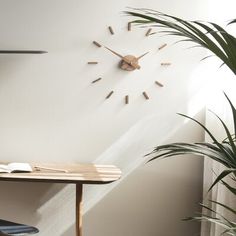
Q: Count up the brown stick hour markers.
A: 12